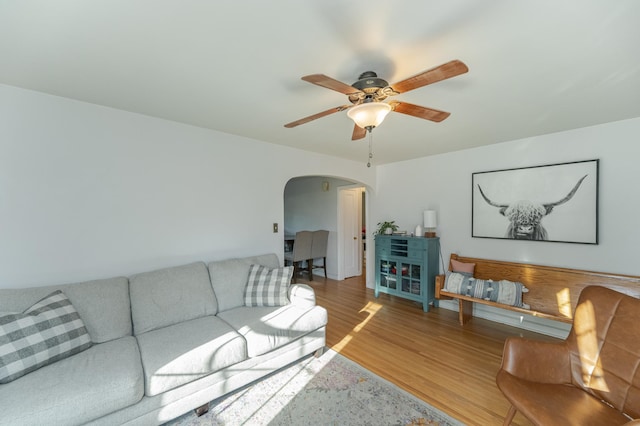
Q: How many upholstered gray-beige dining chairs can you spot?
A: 2